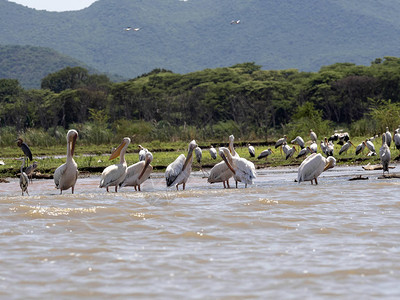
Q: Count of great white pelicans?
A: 7